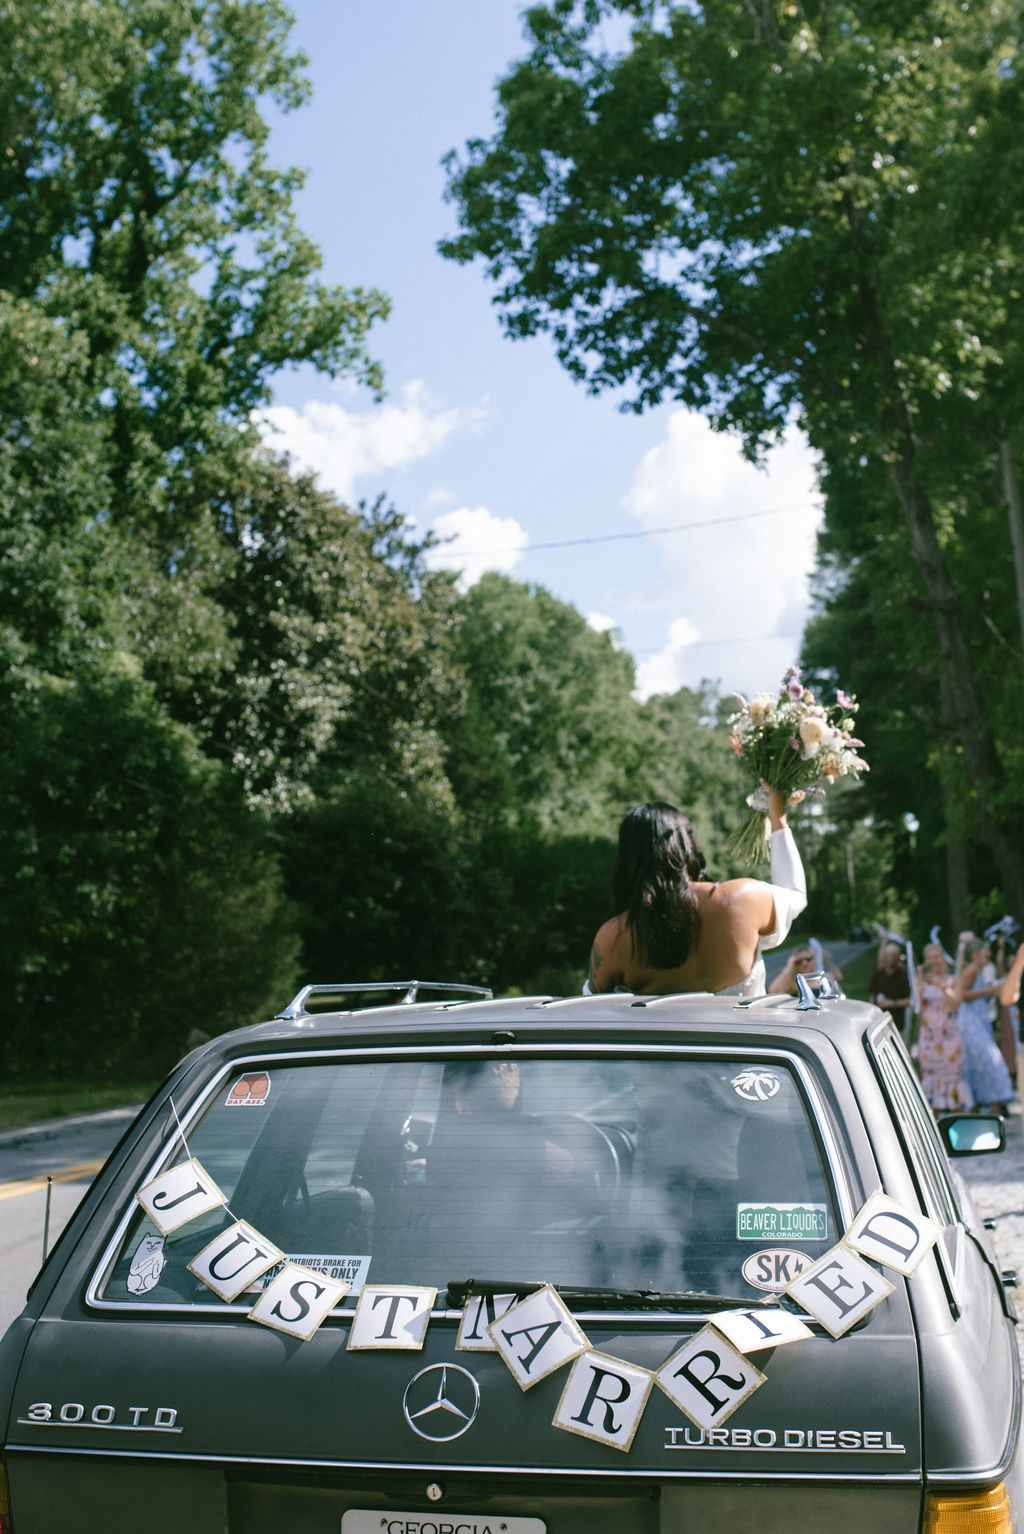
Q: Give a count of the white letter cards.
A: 11